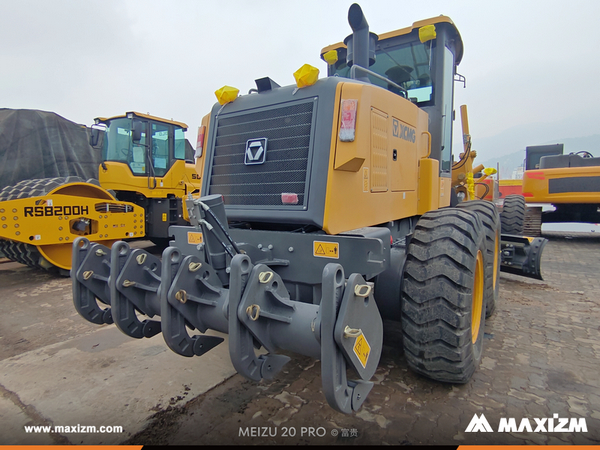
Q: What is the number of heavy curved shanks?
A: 5